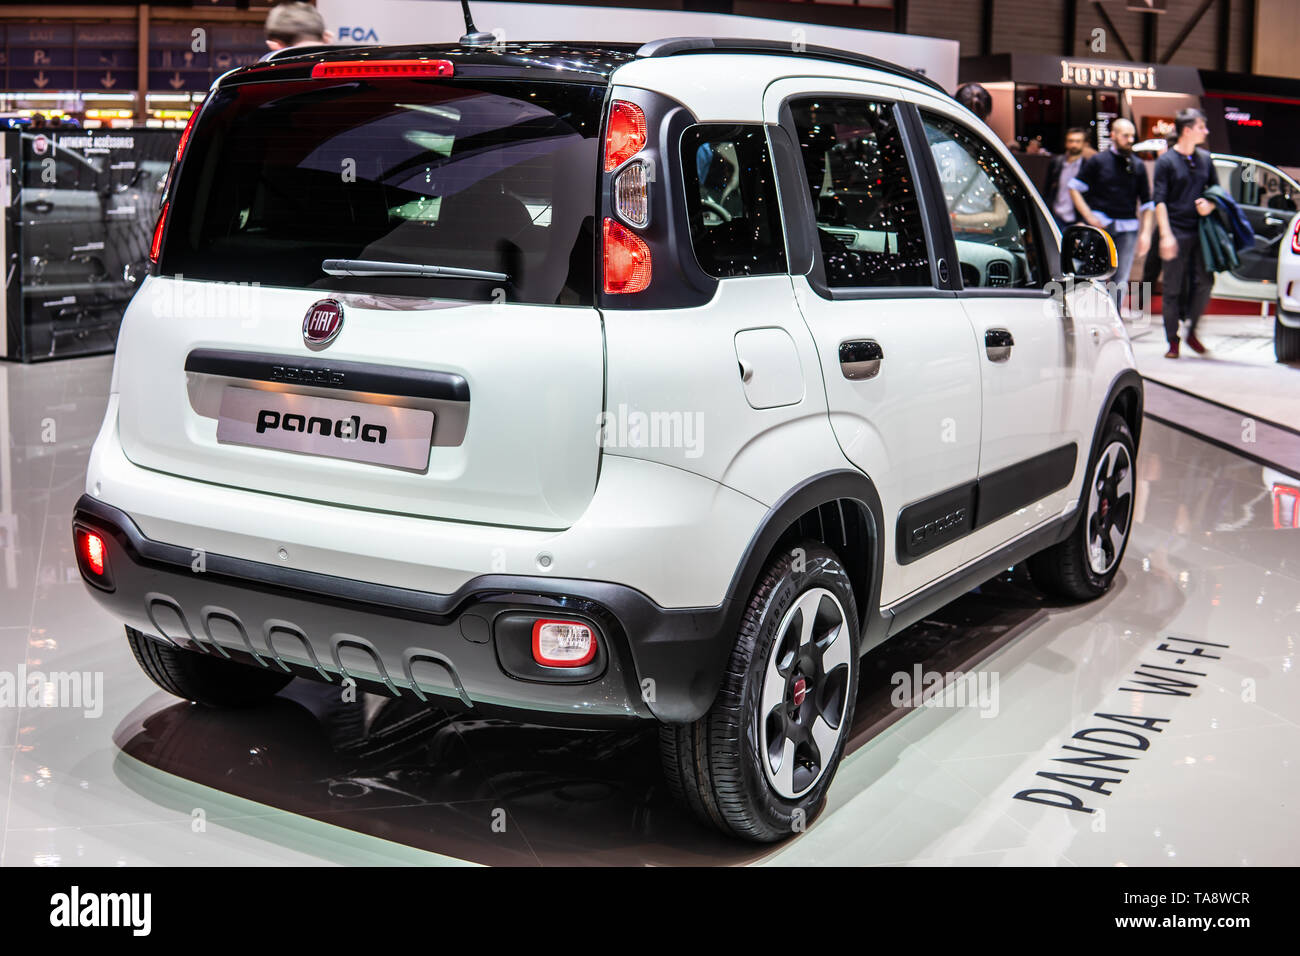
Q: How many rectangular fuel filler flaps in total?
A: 1